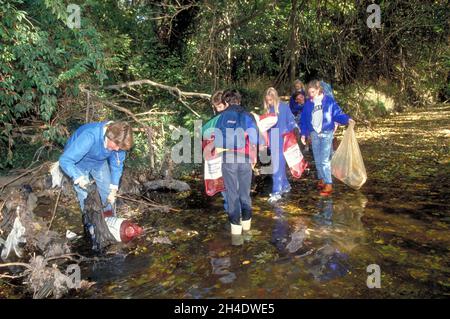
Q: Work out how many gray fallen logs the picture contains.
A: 1